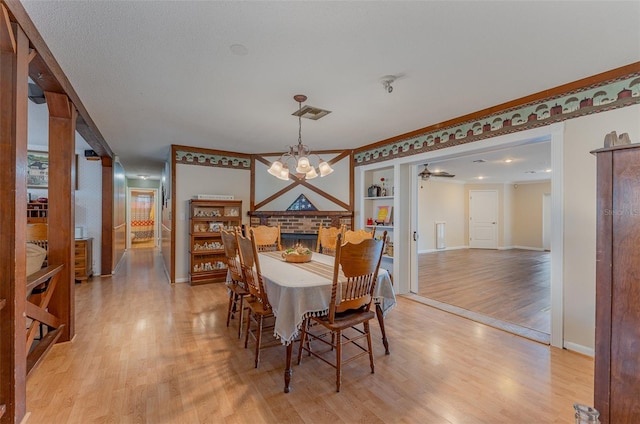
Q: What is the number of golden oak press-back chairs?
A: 6